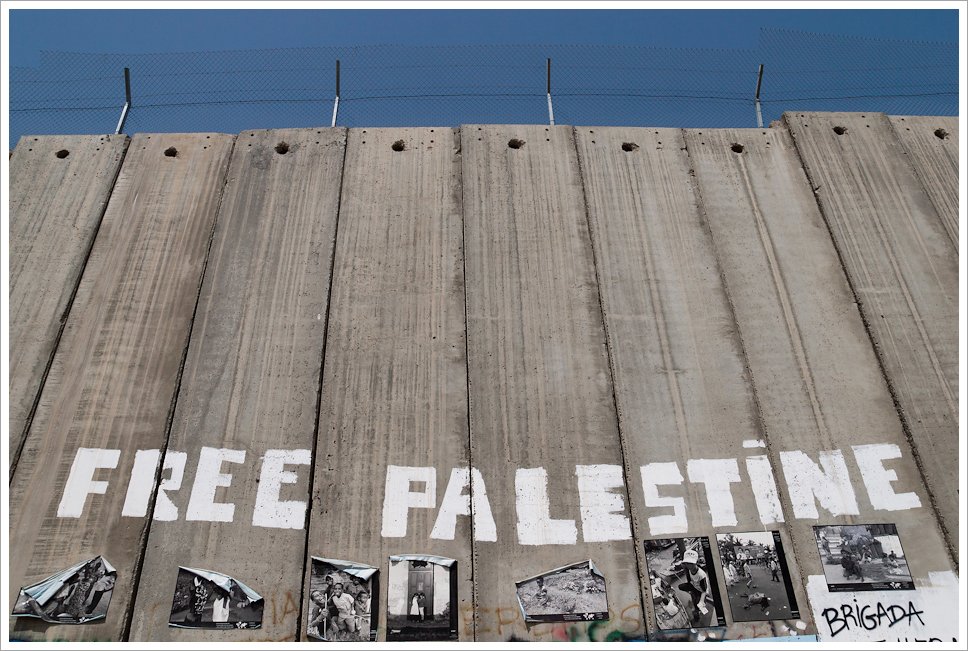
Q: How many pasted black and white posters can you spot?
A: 8